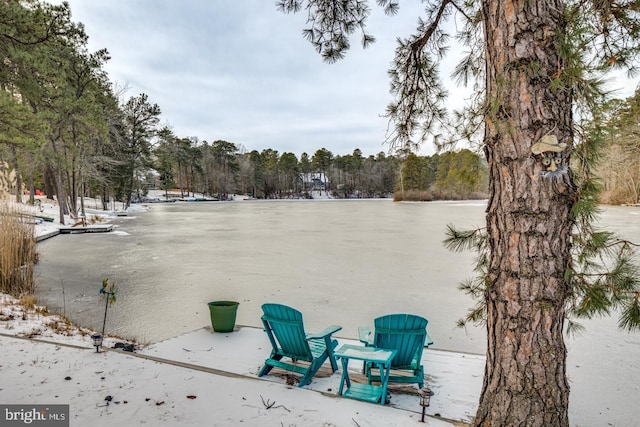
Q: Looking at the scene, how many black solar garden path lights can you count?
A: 2